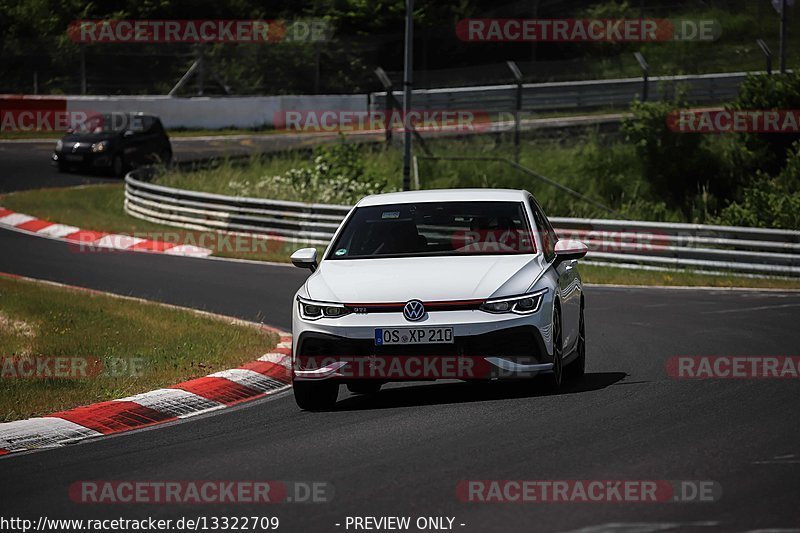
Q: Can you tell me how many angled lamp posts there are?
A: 4